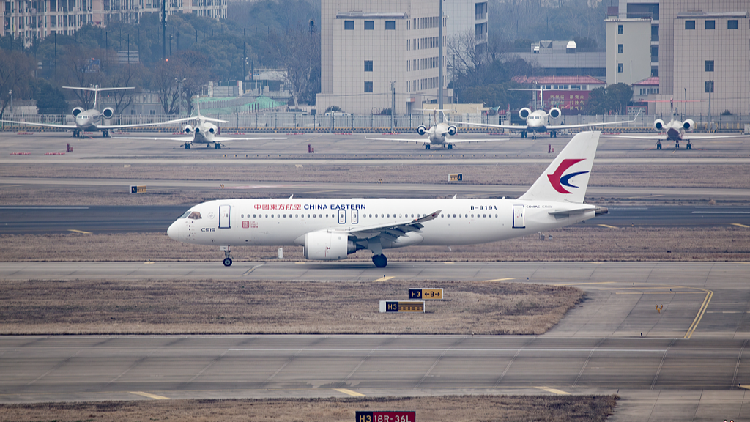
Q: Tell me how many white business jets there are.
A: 5